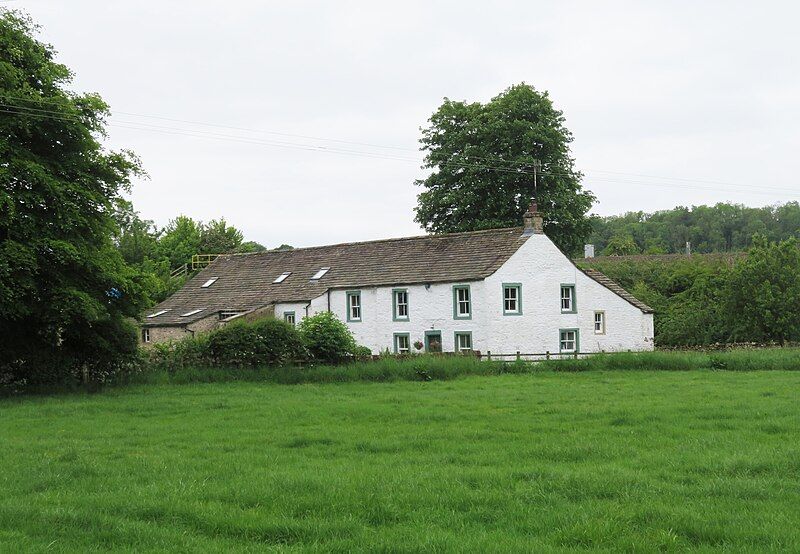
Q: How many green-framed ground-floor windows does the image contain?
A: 3